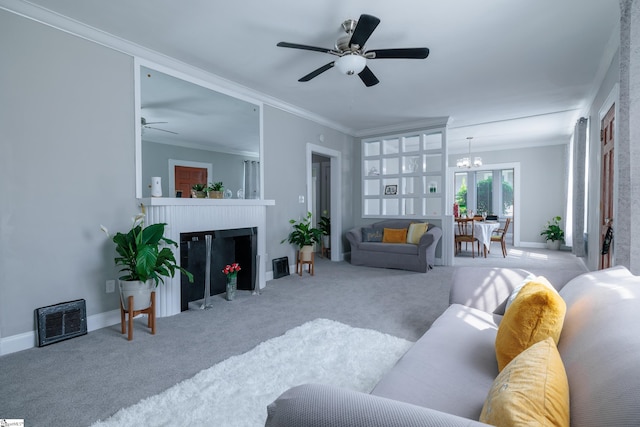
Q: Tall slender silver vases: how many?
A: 2